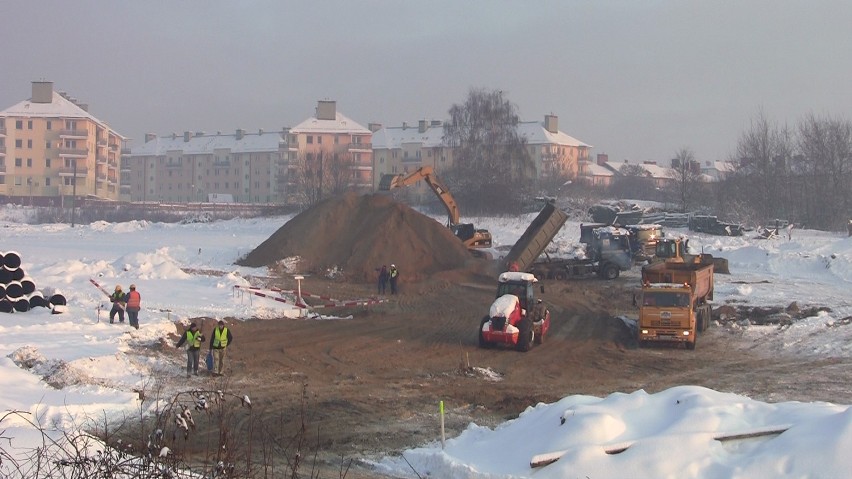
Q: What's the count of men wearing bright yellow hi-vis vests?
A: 4